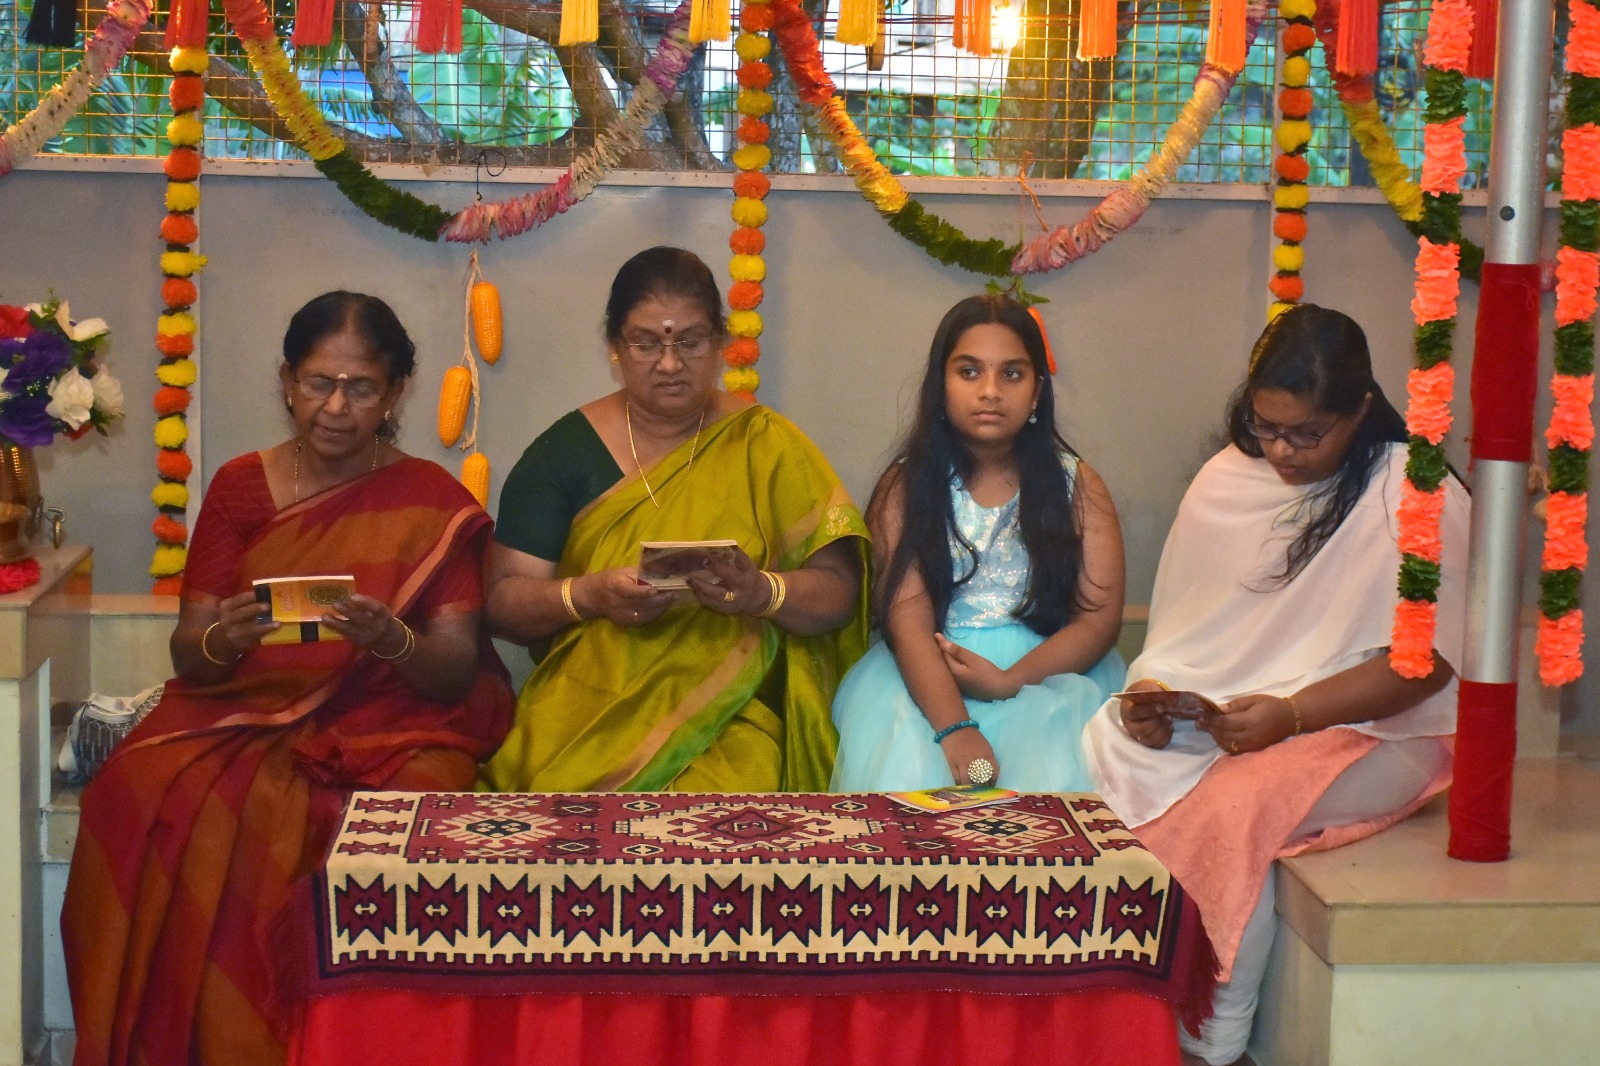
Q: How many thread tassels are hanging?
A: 12